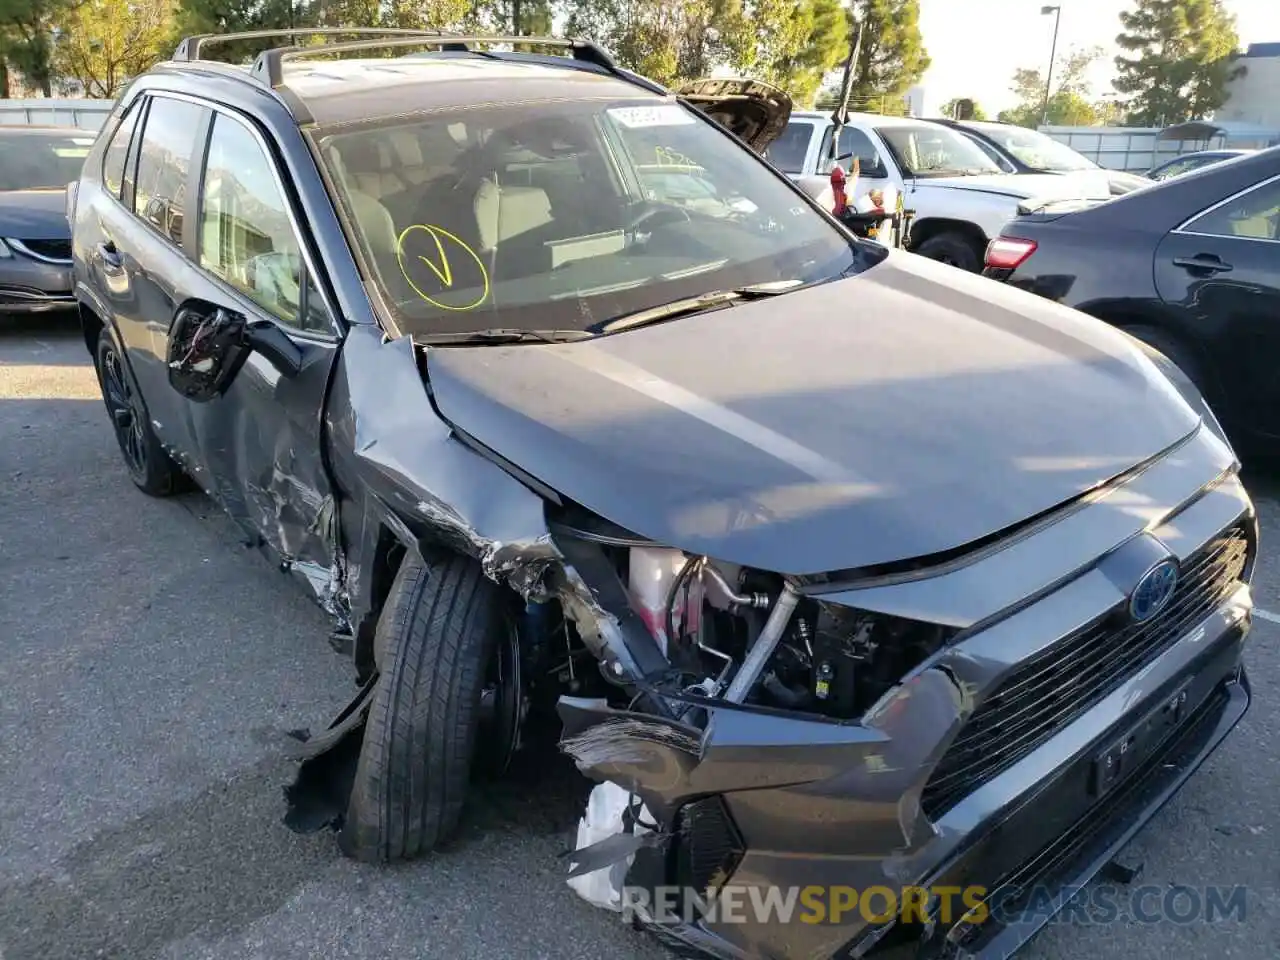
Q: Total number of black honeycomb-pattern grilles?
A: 1